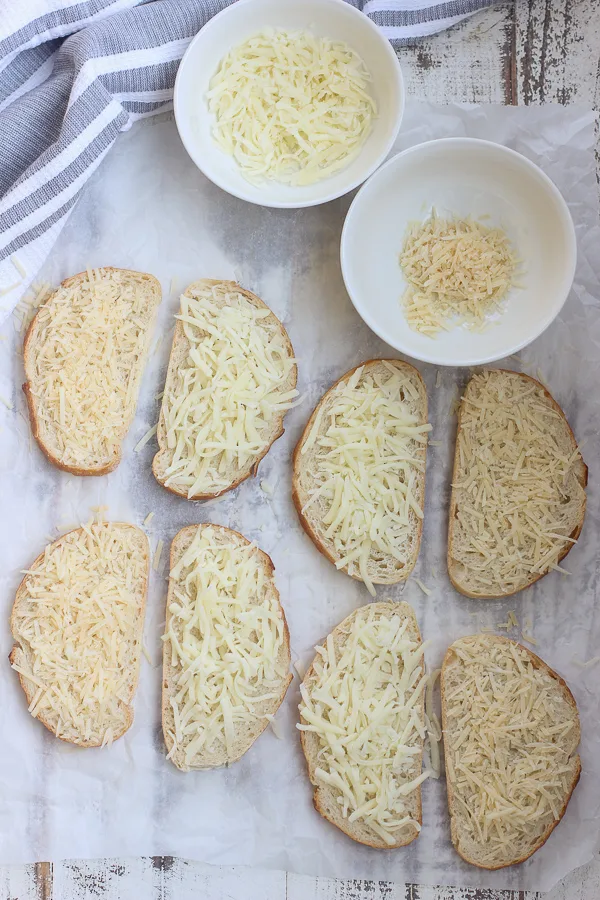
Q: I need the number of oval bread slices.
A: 8